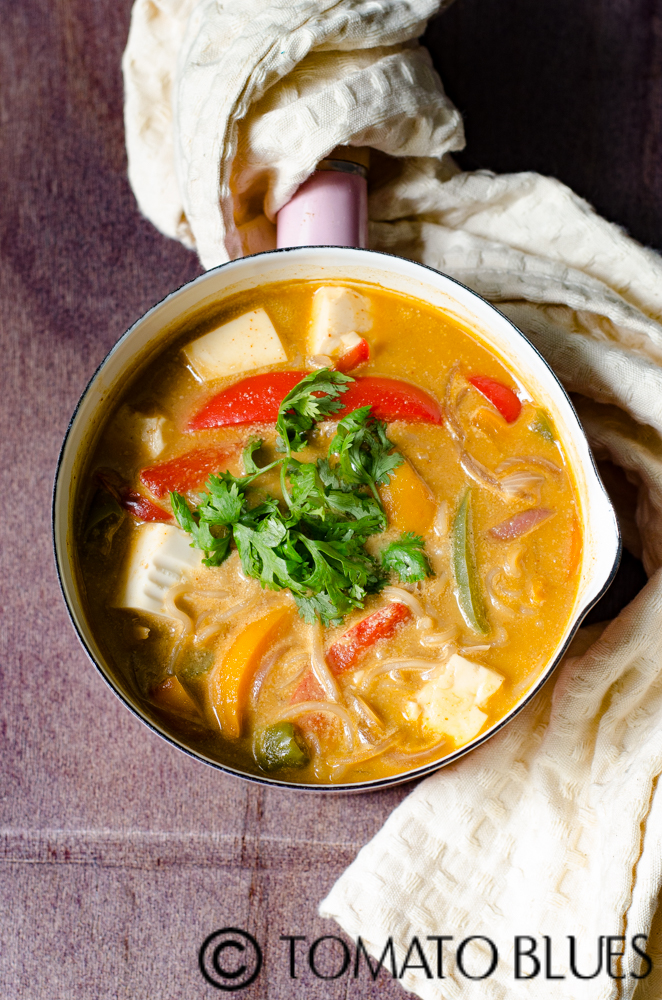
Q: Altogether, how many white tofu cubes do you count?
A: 5